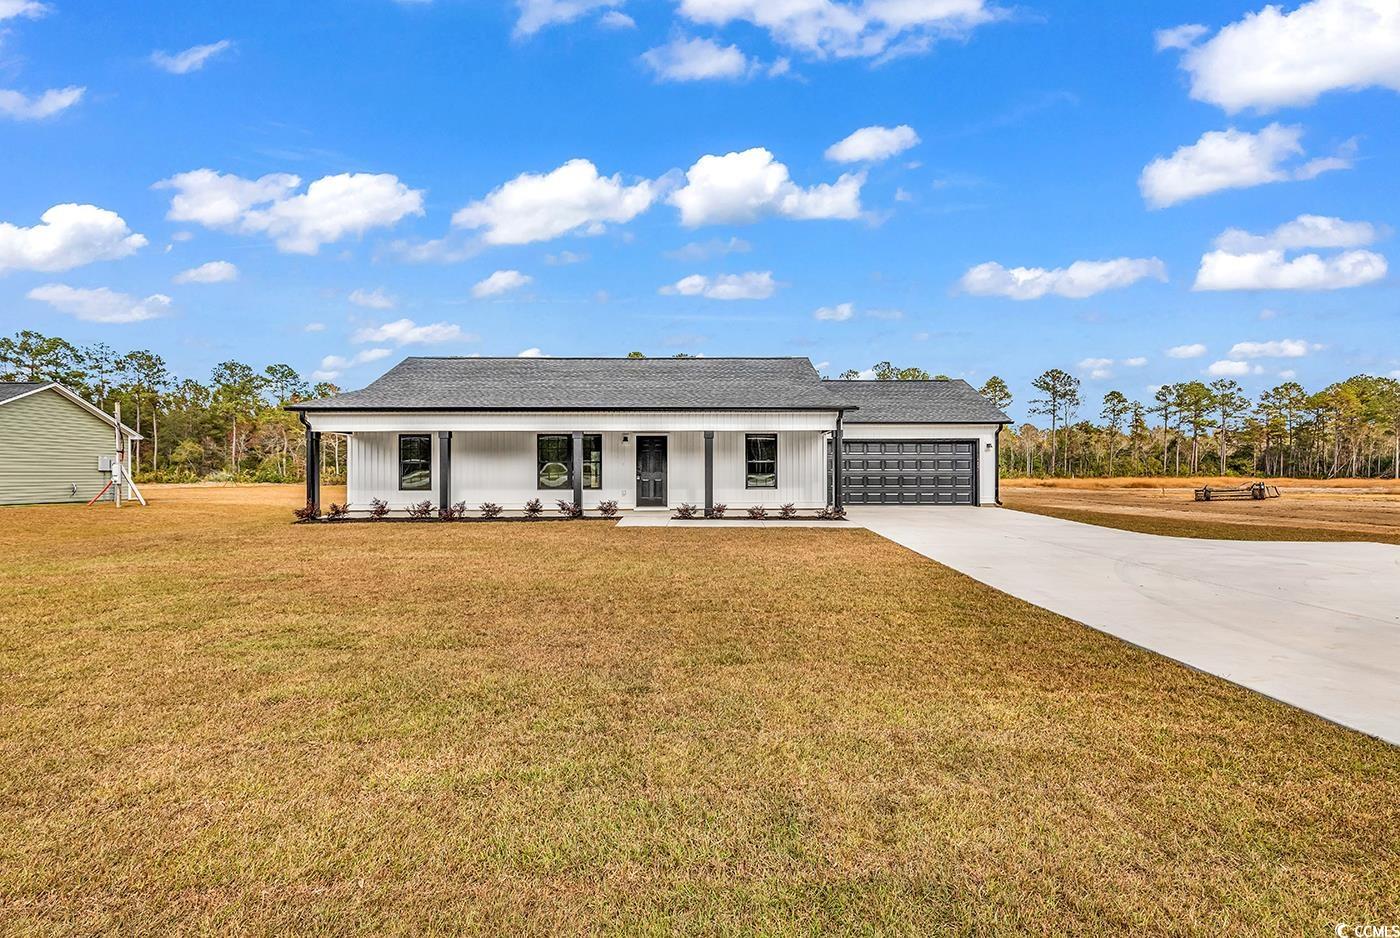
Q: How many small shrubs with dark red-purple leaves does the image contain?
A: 14